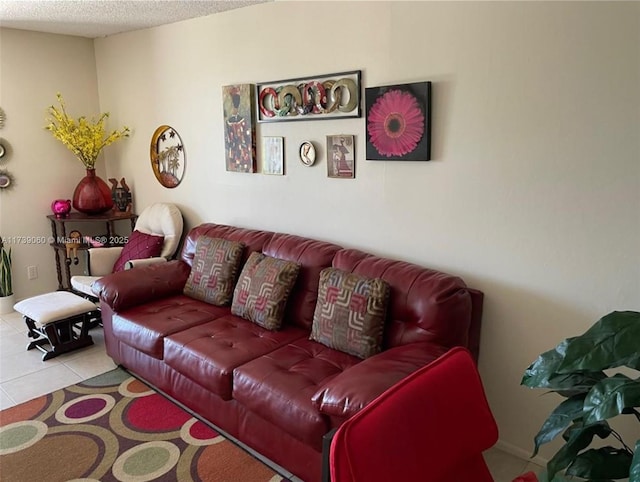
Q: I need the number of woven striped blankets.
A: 0